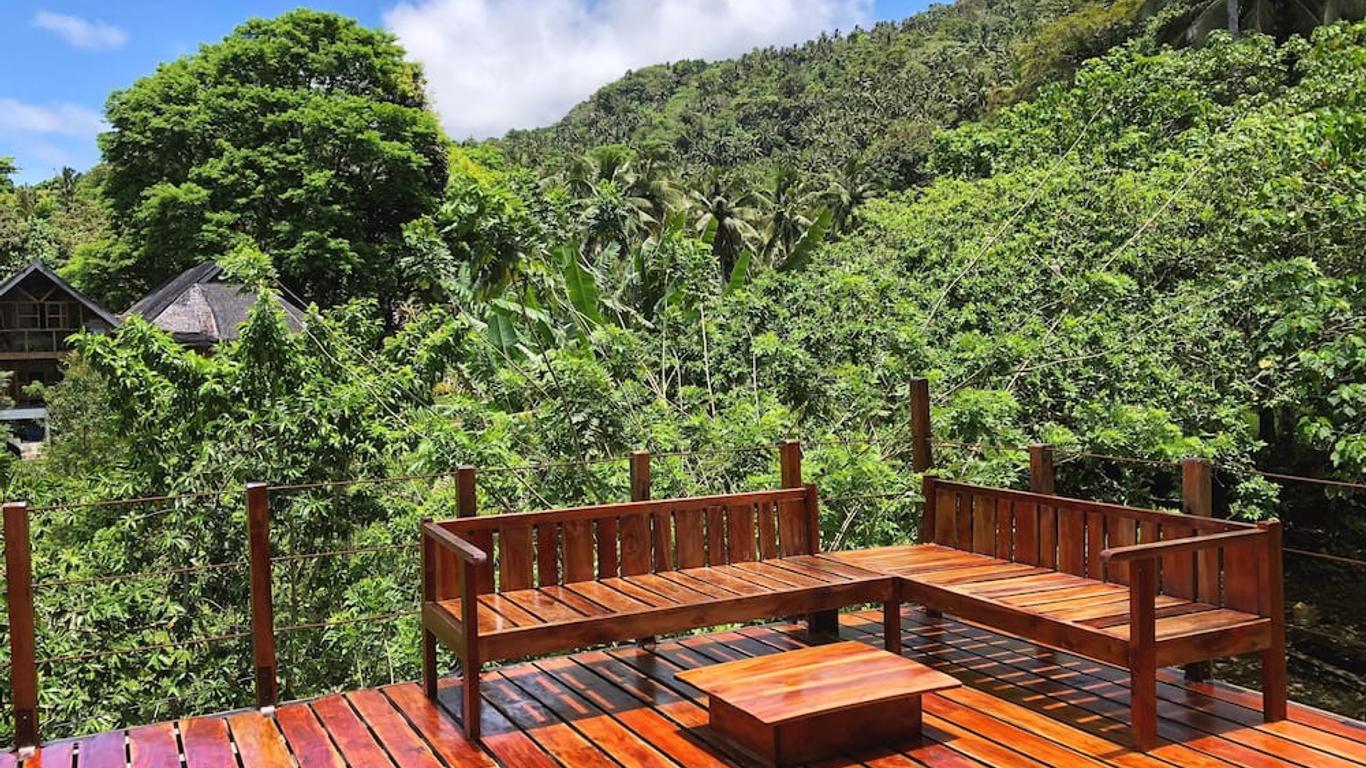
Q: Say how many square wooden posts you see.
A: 8